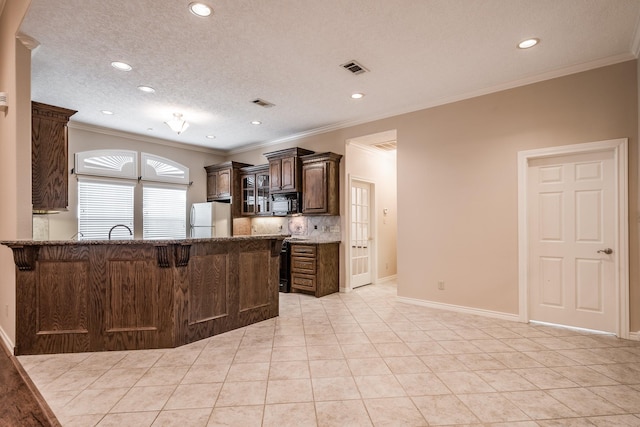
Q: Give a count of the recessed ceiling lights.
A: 8